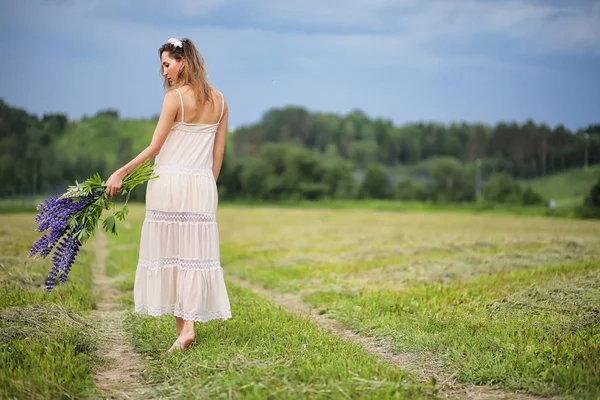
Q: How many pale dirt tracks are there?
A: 2